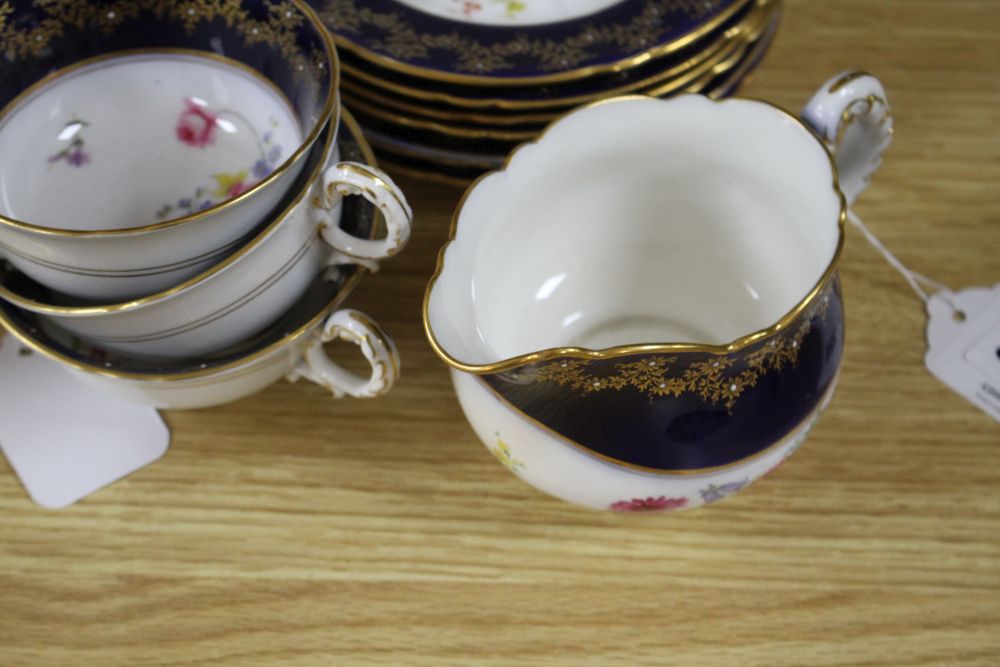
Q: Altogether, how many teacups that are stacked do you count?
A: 3